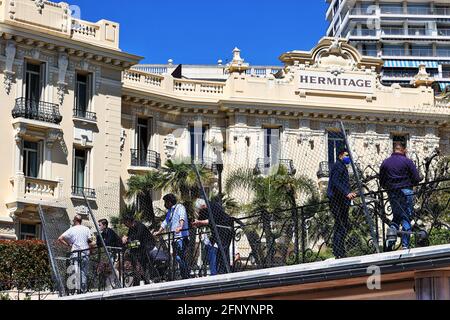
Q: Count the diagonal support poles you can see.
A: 4